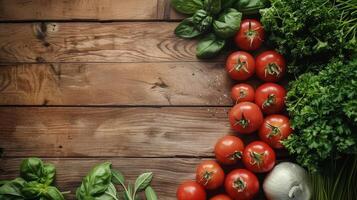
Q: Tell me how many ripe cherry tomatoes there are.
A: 13